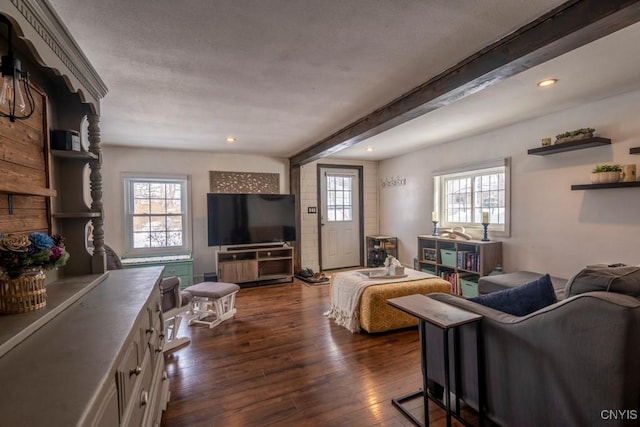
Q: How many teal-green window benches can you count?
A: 1